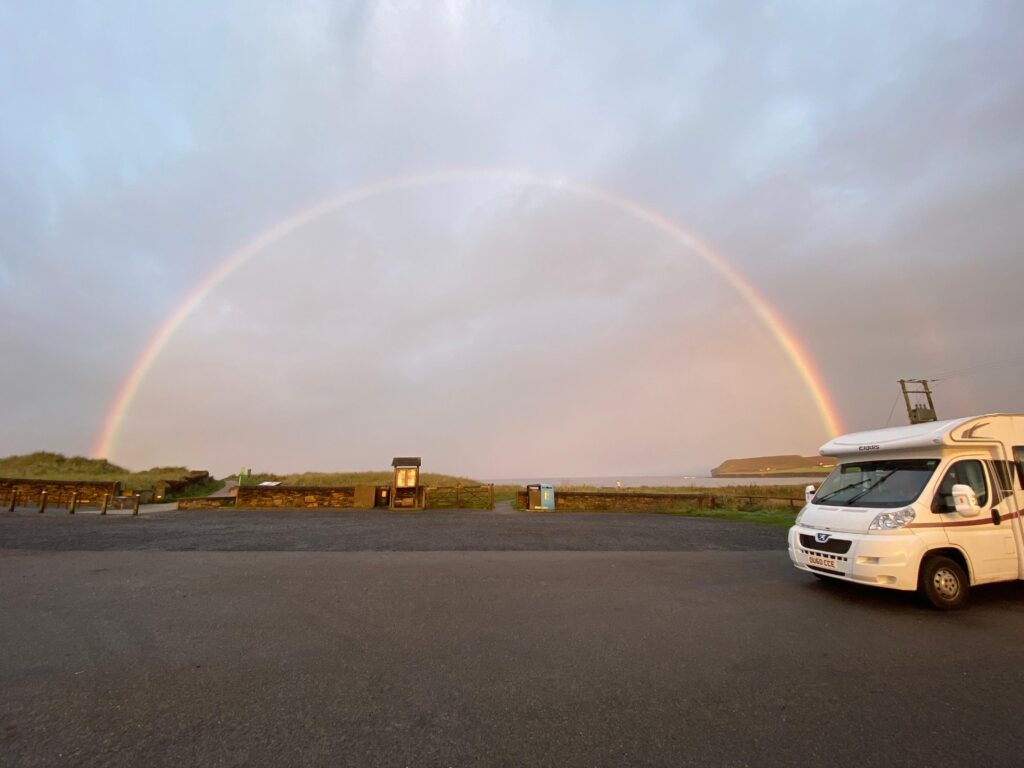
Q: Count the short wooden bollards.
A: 5